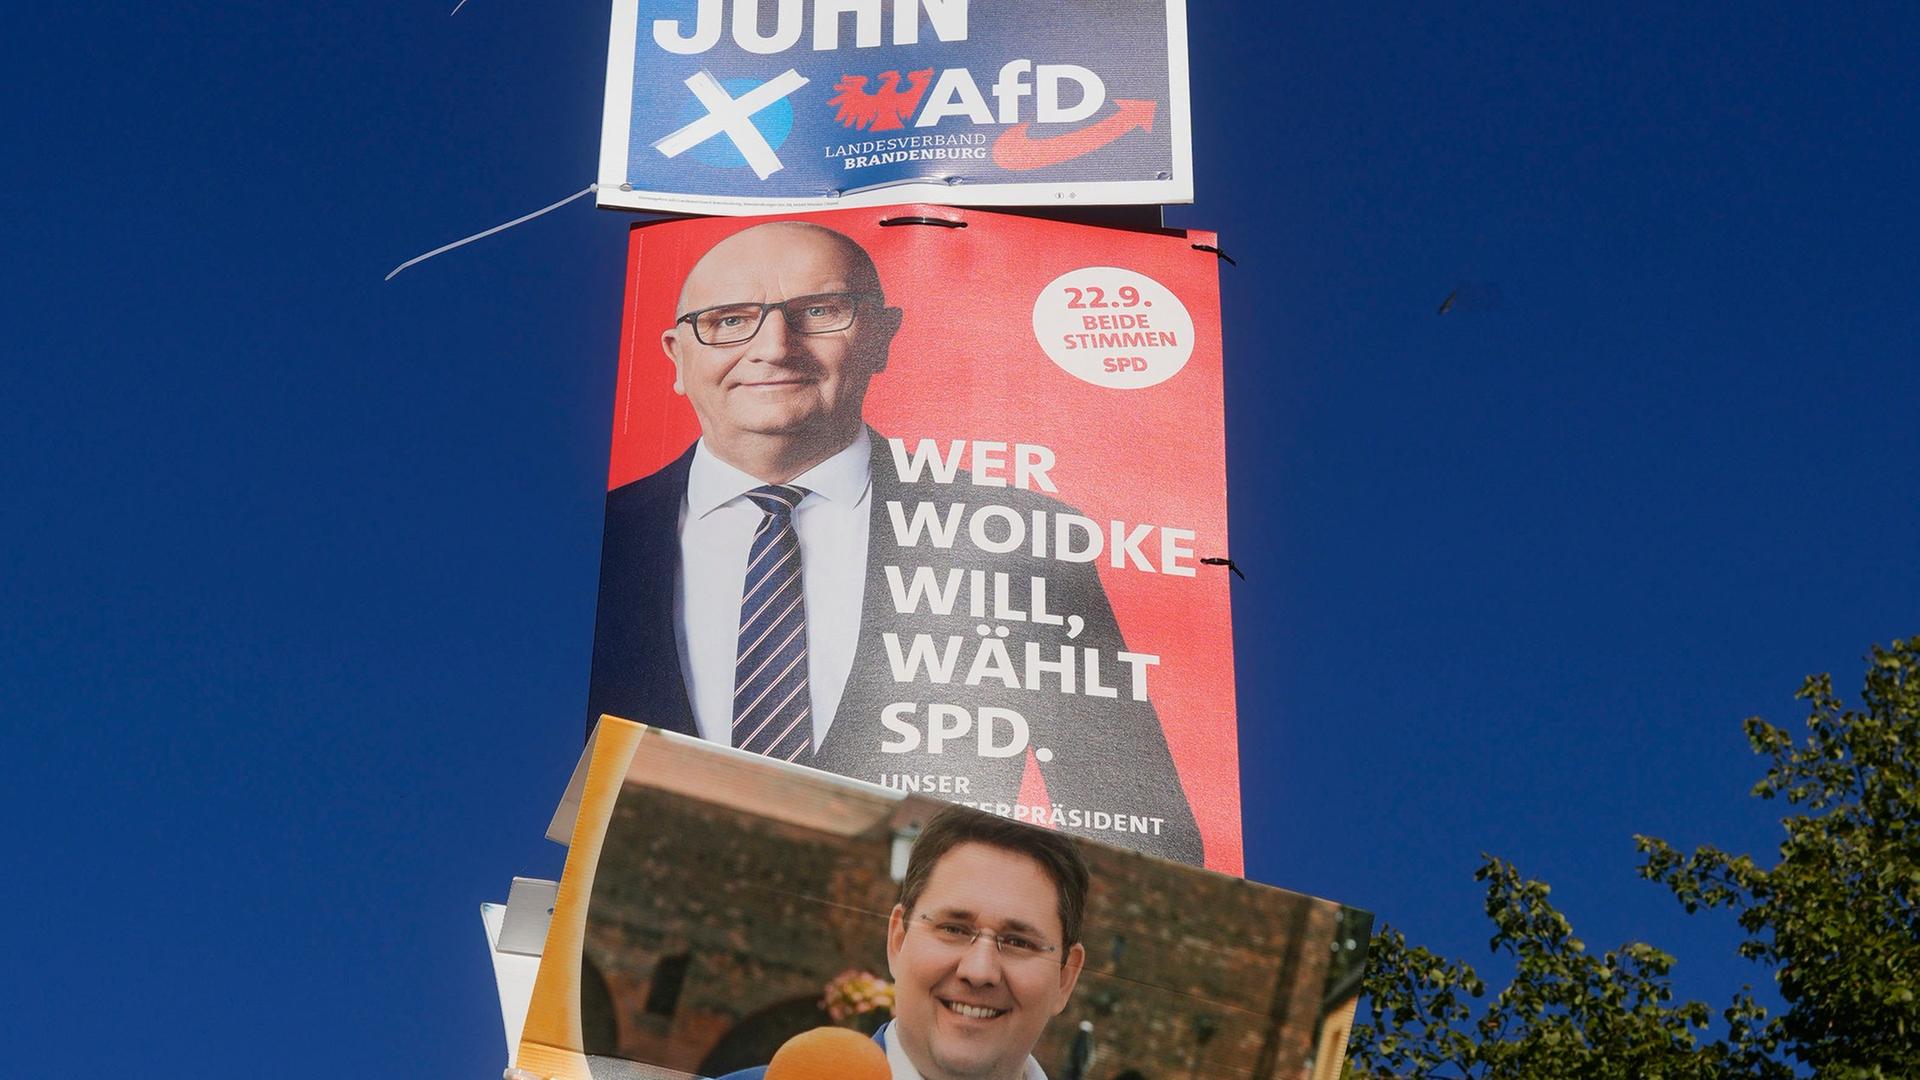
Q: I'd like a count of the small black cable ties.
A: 3